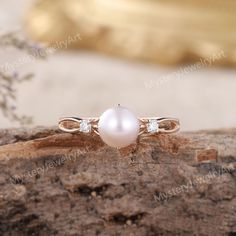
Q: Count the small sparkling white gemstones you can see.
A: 2